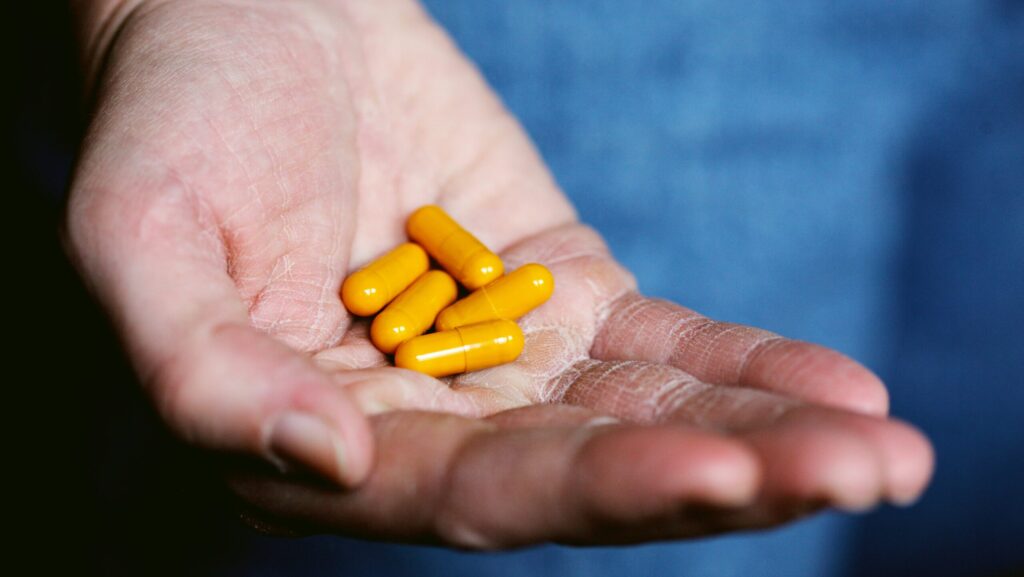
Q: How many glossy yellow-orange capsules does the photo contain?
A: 5